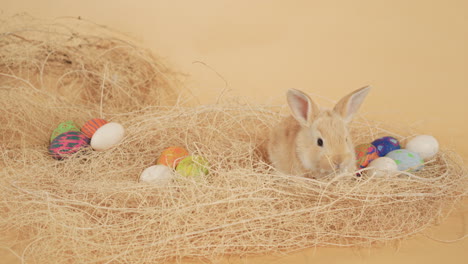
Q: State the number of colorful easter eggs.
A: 8